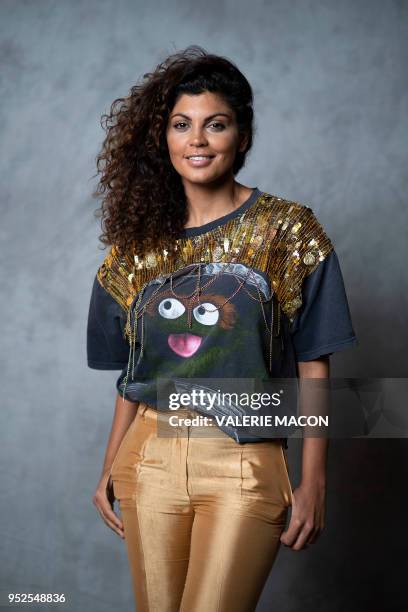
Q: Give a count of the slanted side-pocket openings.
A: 2